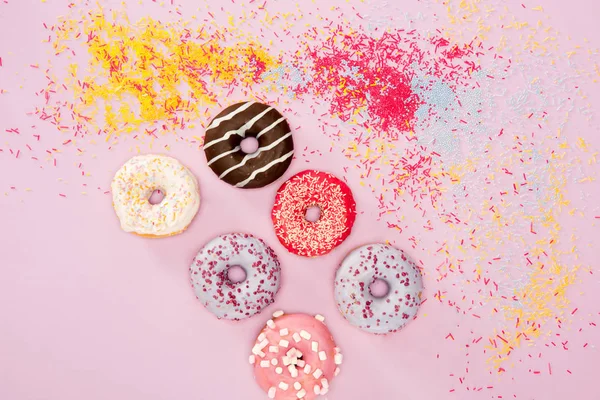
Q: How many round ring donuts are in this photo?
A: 6